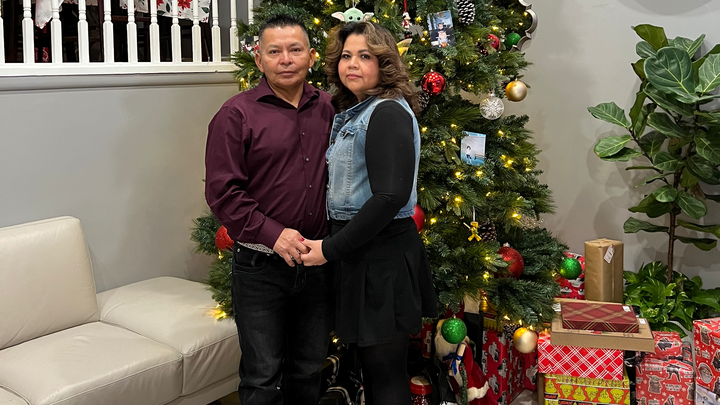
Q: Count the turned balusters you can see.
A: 12